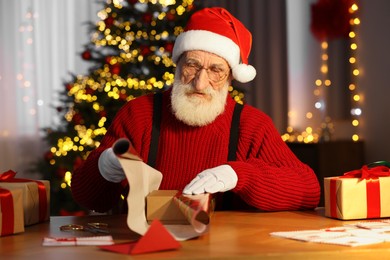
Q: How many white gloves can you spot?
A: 2